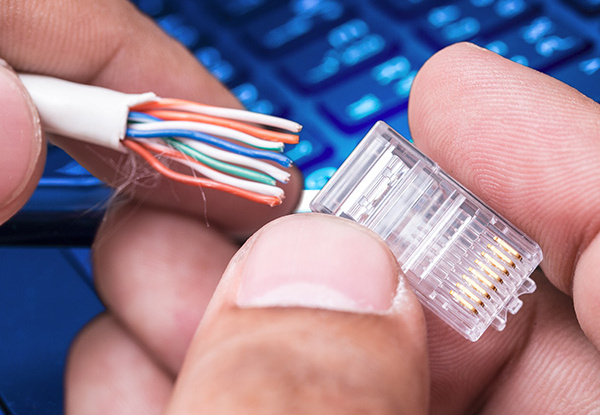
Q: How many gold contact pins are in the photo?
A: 8